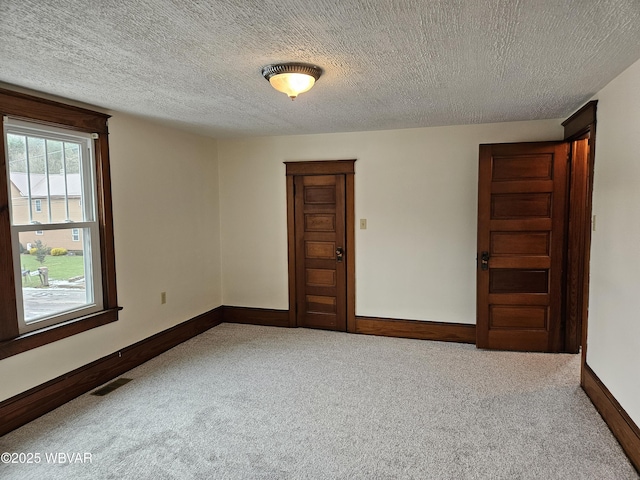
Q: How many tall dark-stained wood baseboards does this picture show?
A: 4